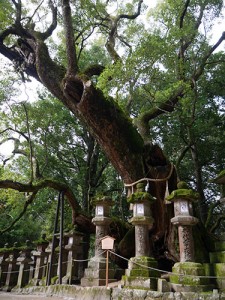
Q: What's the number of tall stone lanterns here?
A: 3